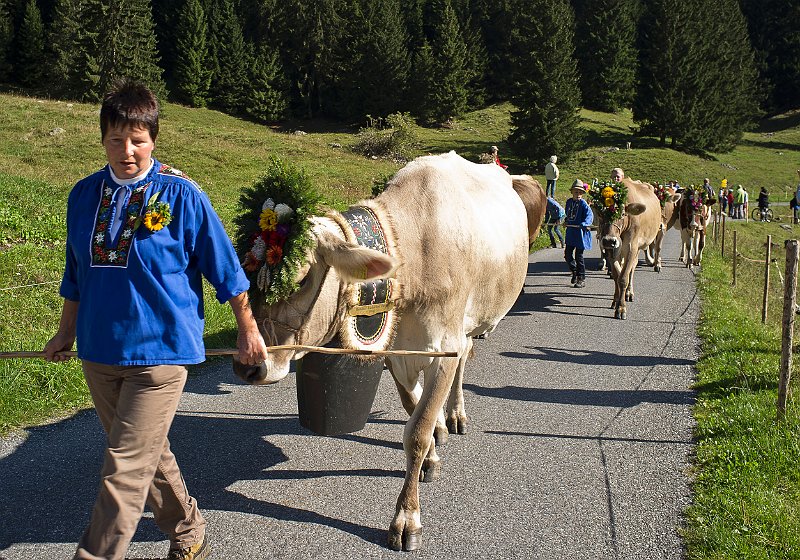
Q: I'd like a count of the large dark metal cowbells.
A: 1